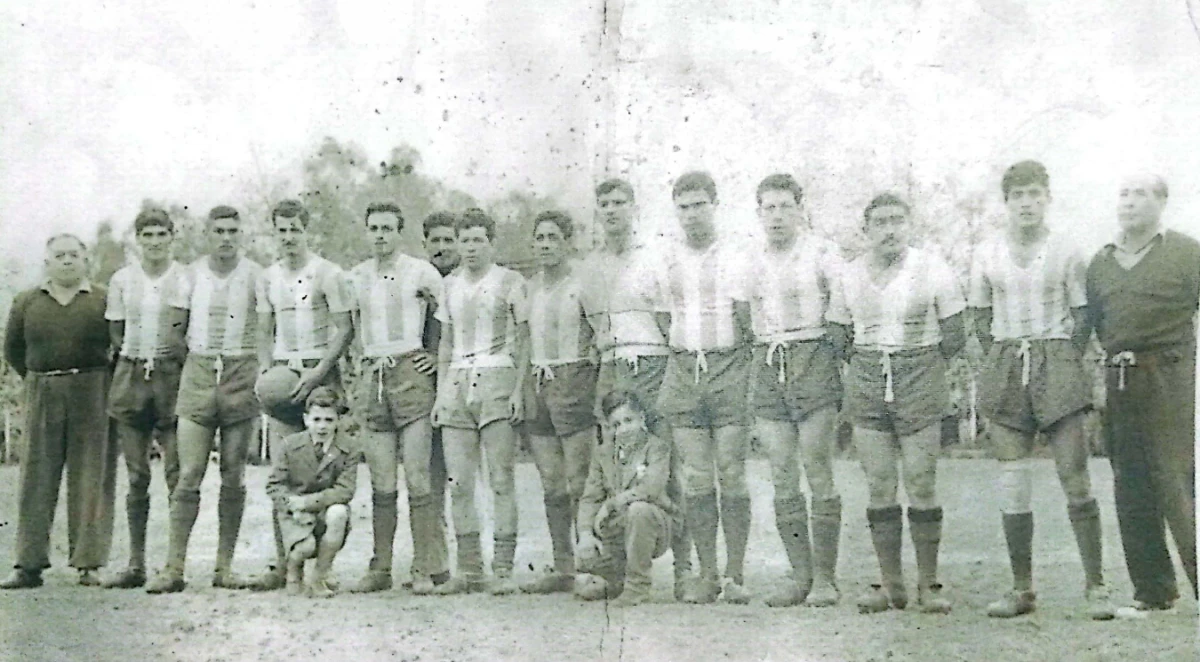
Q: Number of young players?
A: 11